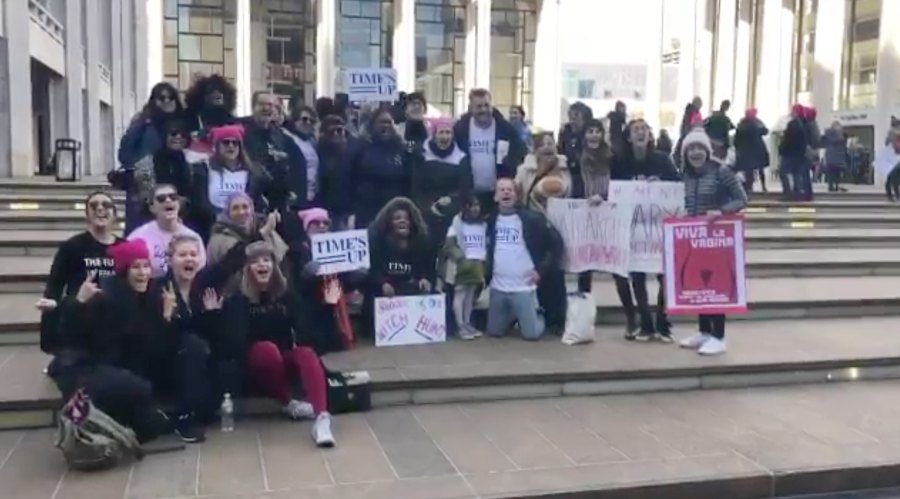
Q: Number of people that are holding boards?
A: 6